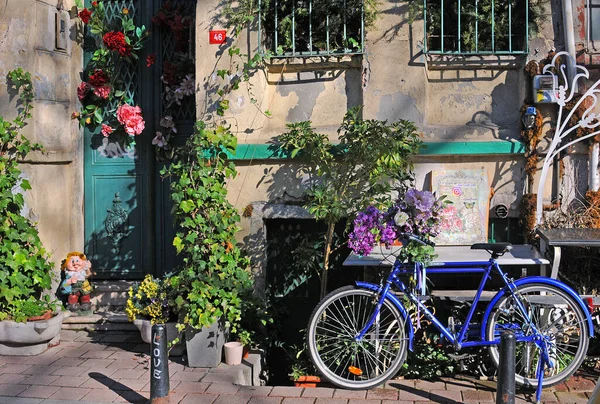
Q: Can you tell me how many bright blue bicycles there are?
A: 1